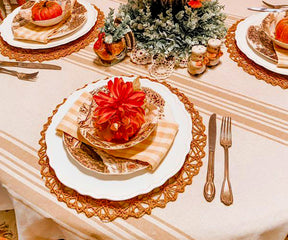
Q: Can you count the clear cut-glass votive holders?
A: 0